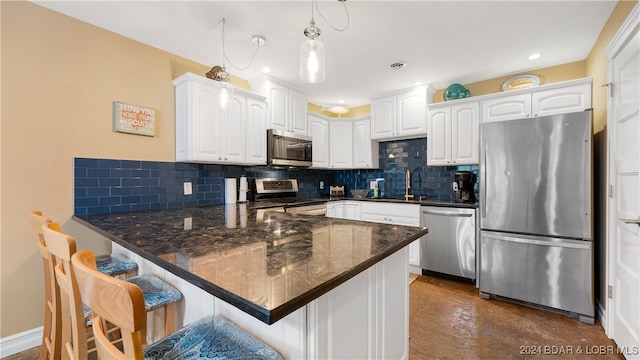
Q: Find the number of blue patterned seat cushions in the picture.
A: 3